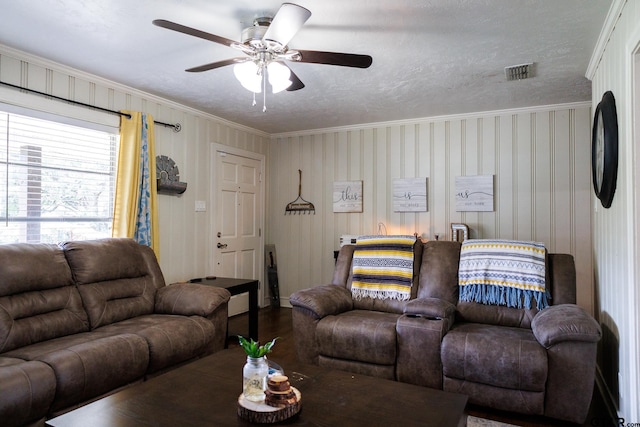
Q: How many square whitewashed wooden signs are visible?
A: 3